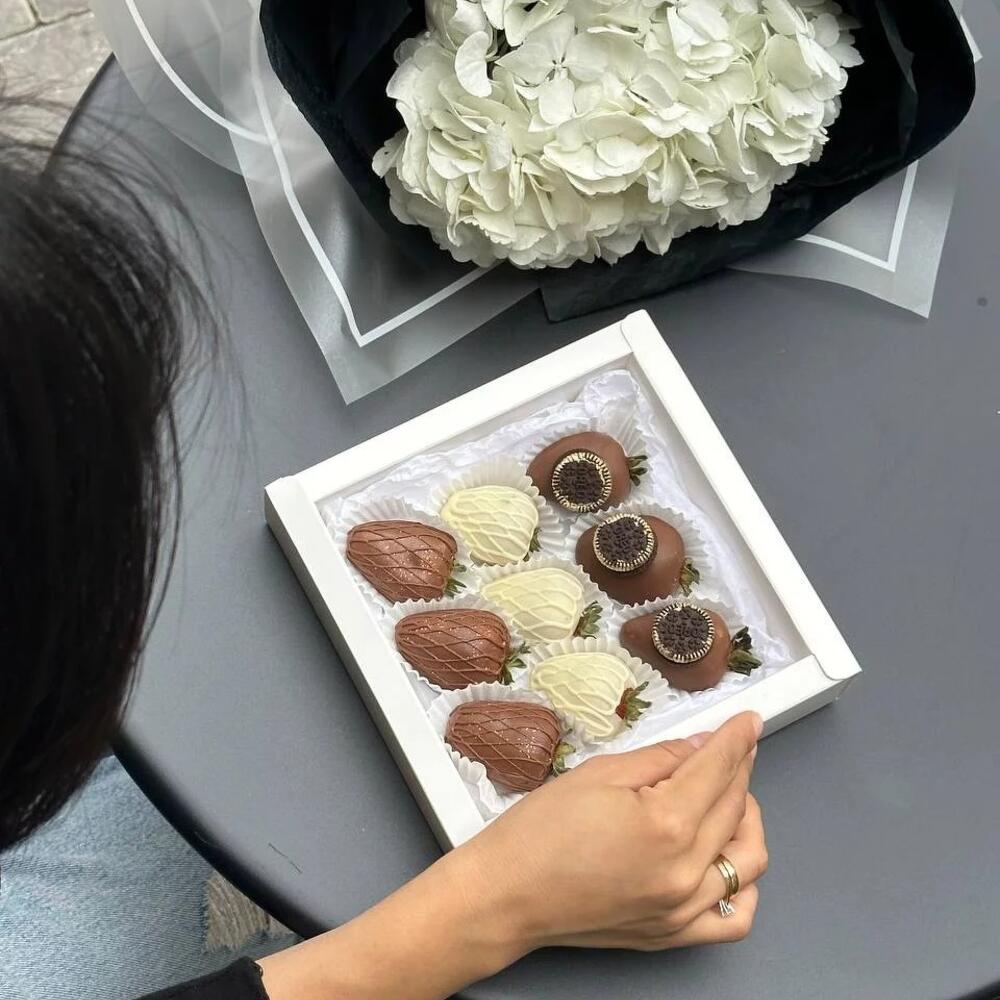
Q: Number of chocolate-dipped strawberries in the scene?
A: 9